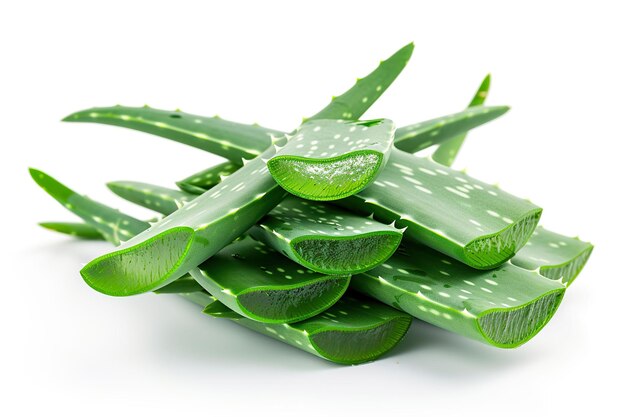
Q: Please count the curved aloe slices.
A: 8